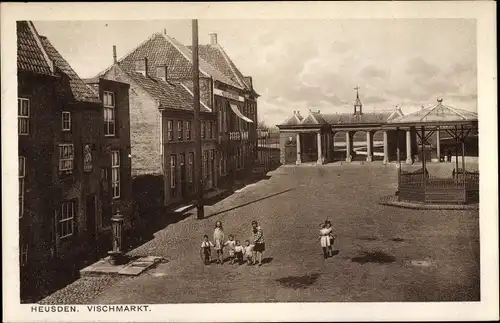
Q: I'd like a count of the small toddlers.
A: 4